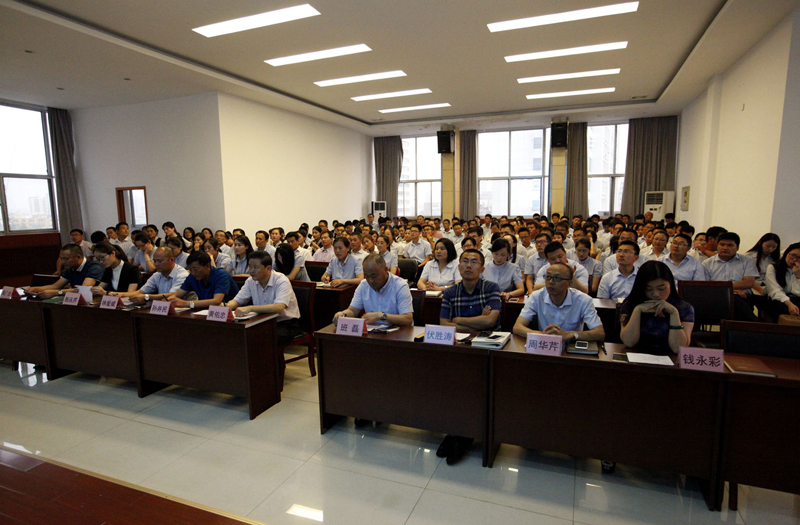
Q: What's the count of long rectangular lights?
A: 9